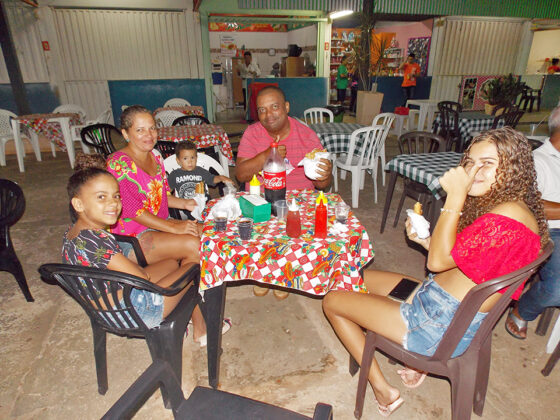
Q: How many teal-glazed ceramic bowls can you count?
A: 0